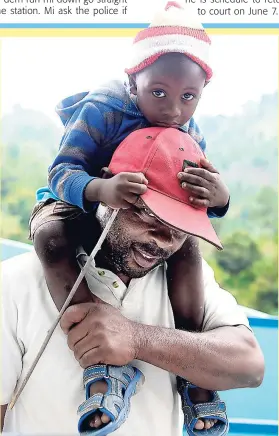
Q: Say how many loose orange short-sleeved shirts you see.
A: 0